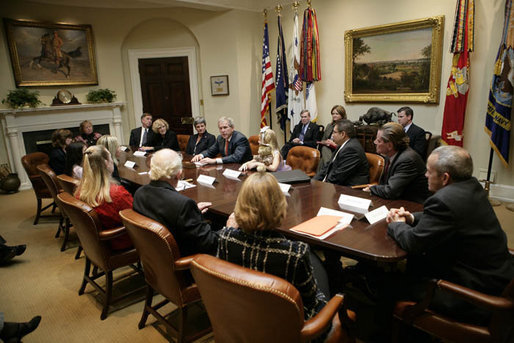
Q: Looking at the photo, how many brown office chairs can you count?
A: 11